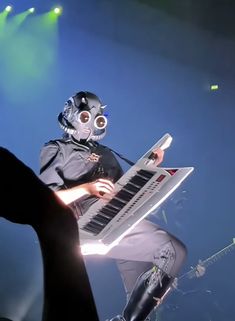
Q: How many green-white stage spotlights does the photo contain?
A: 3